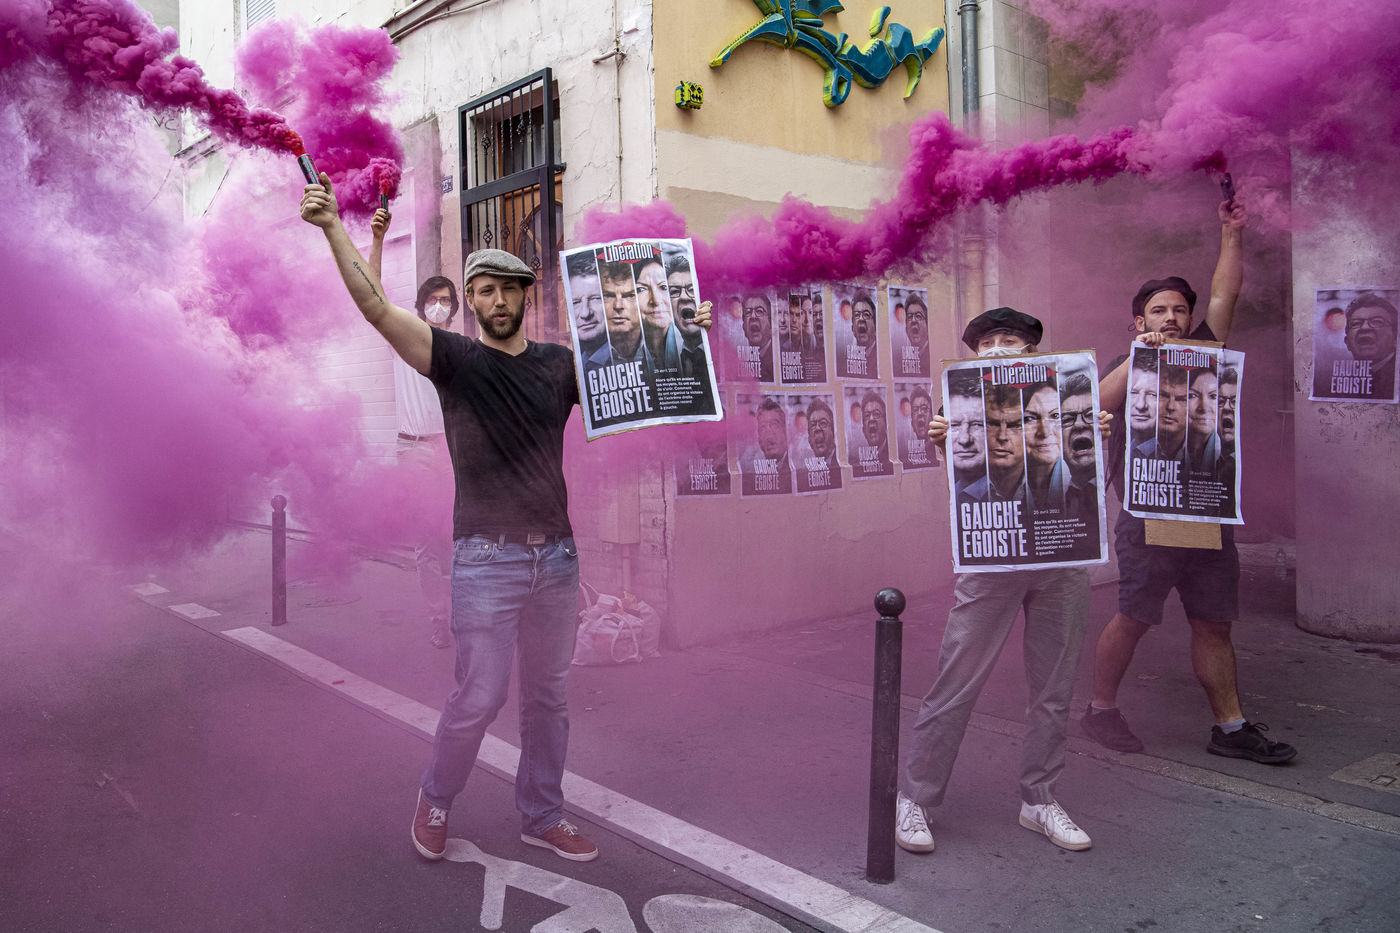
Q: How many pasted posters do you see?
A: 10